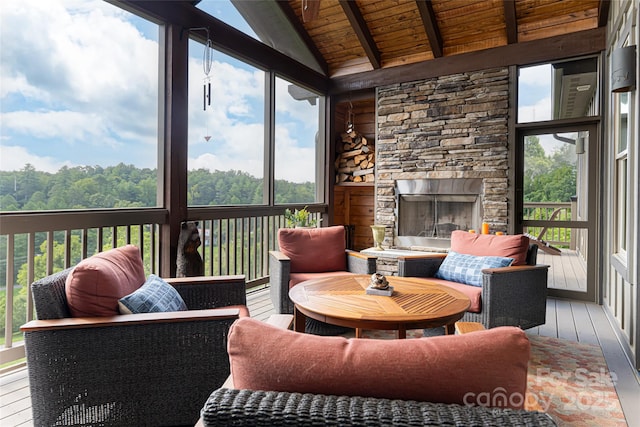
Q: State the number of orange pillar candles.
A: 3